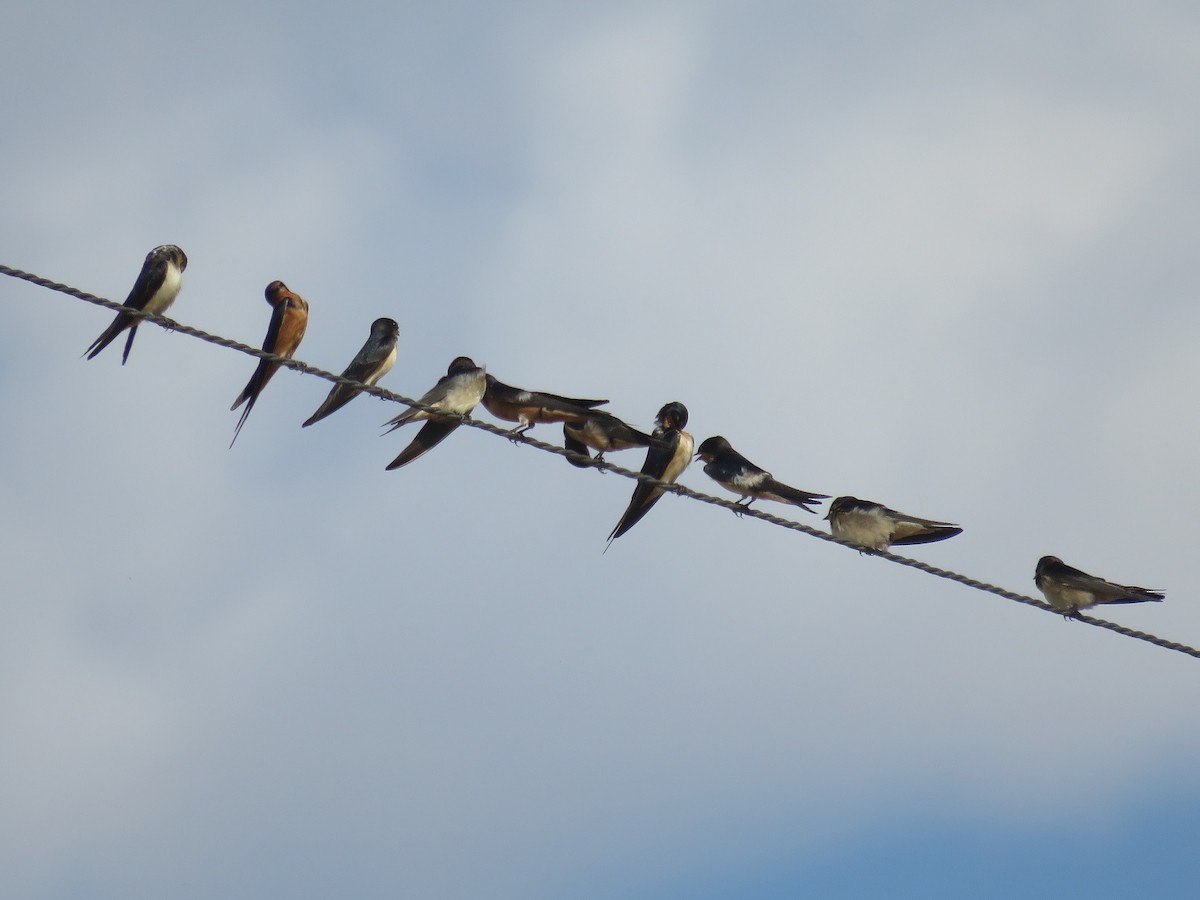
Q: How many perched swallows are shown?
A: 10